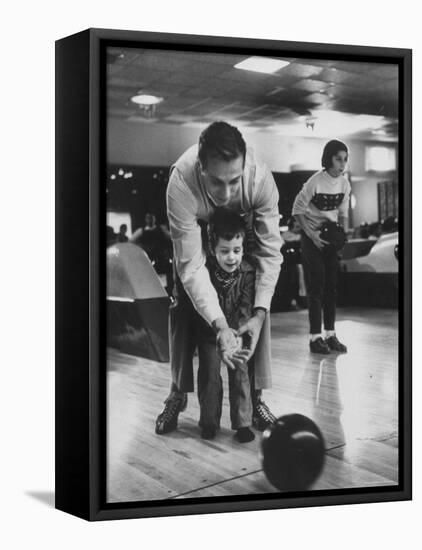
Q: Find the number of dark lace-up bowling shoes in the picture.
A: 4